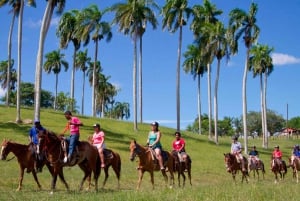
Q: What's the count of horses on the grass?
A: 9